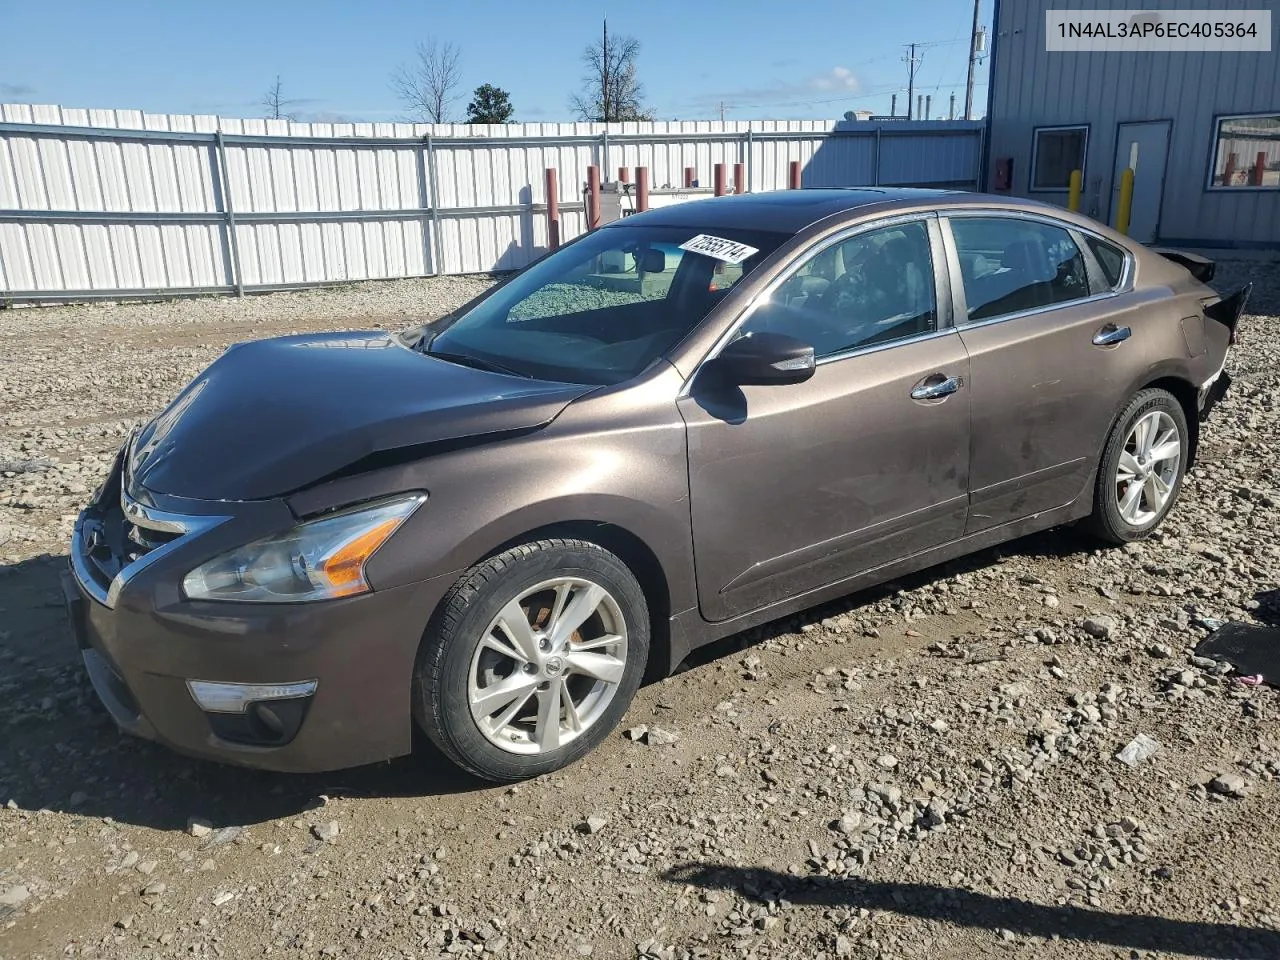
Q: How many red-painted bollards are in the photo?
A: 8